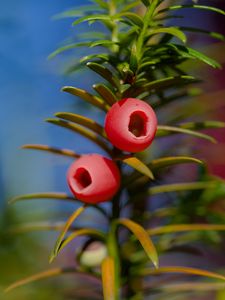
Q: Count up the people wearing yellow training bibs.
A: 0